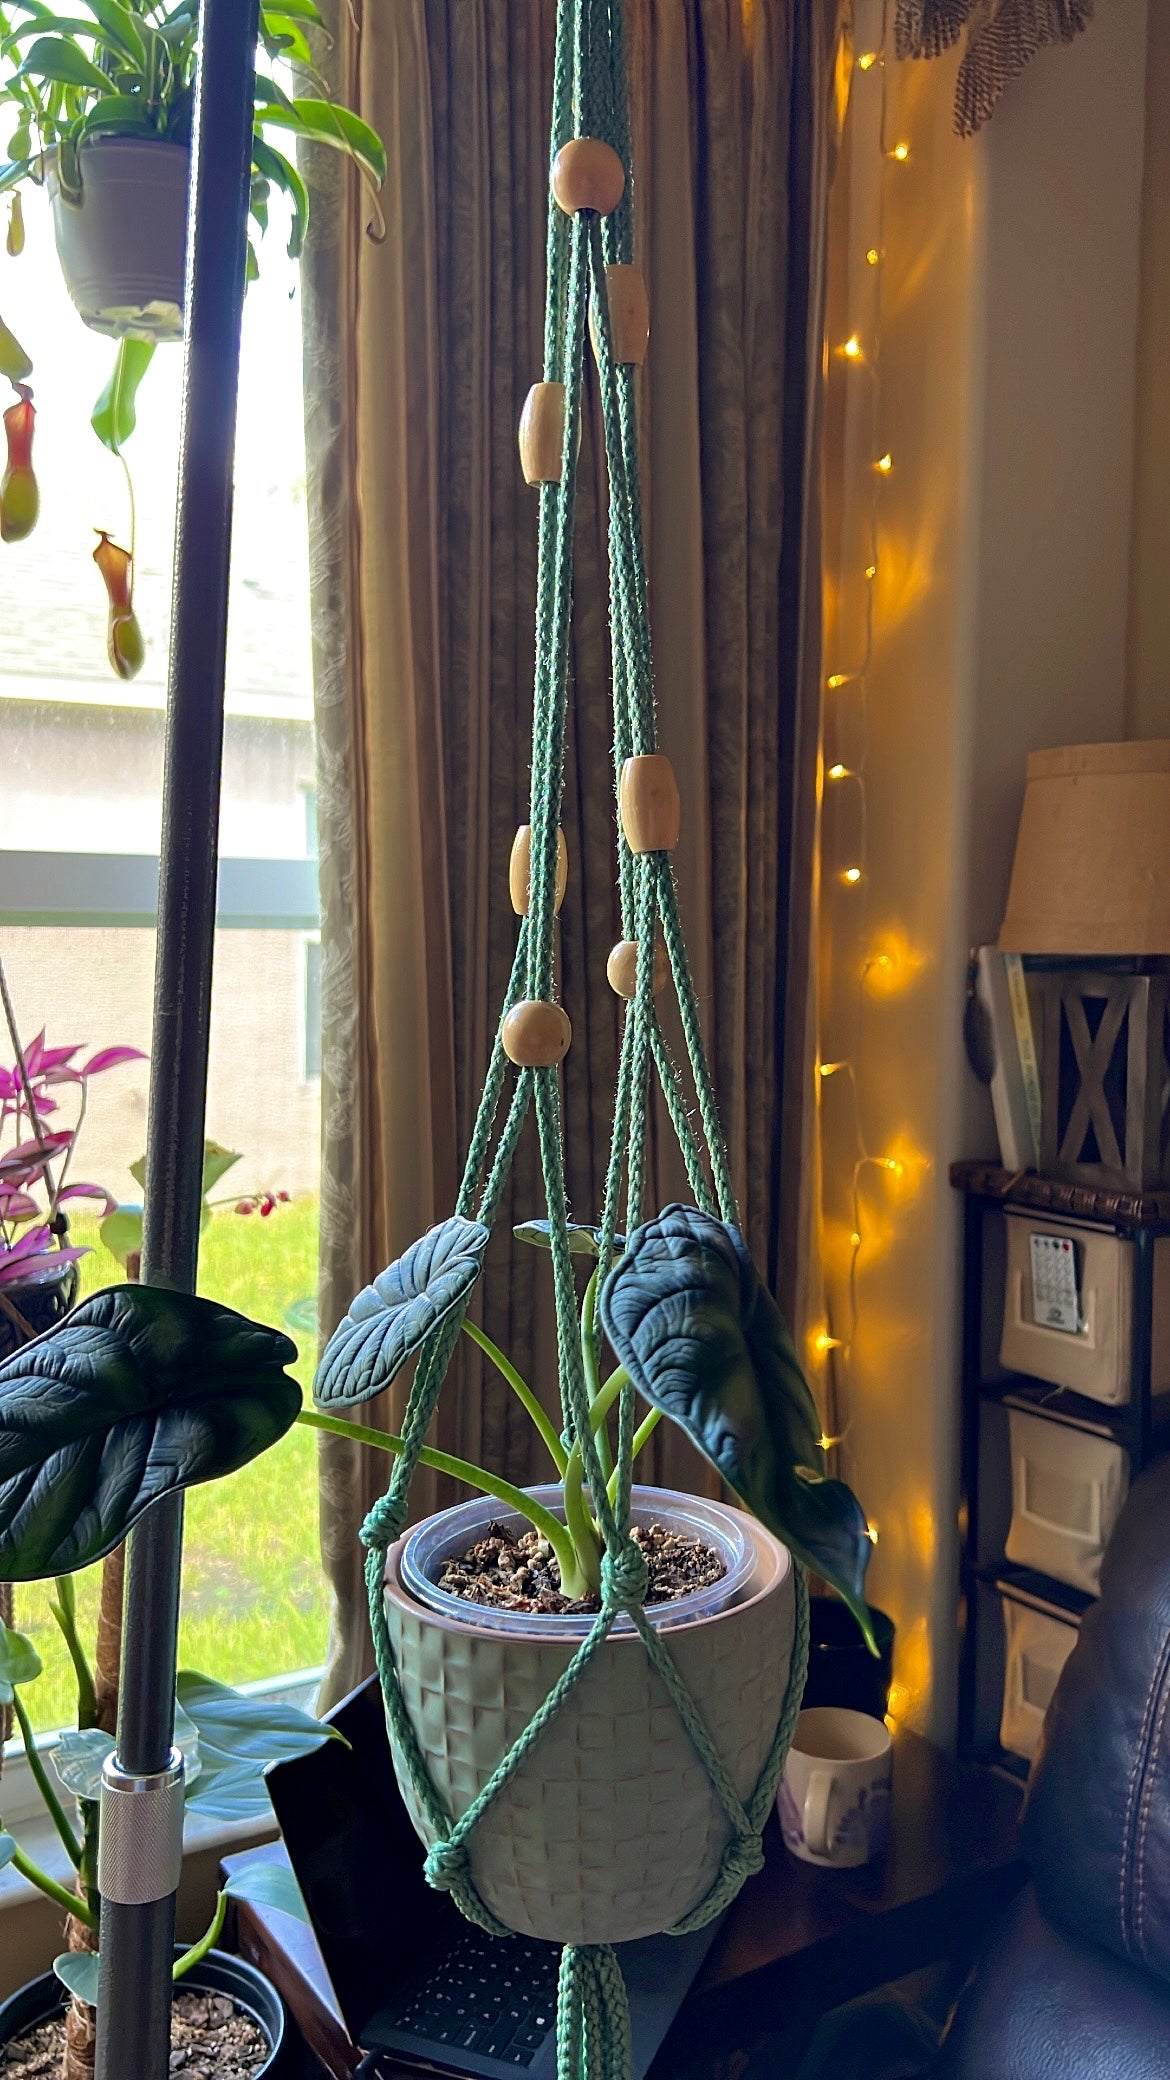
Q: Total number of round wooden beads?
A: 3